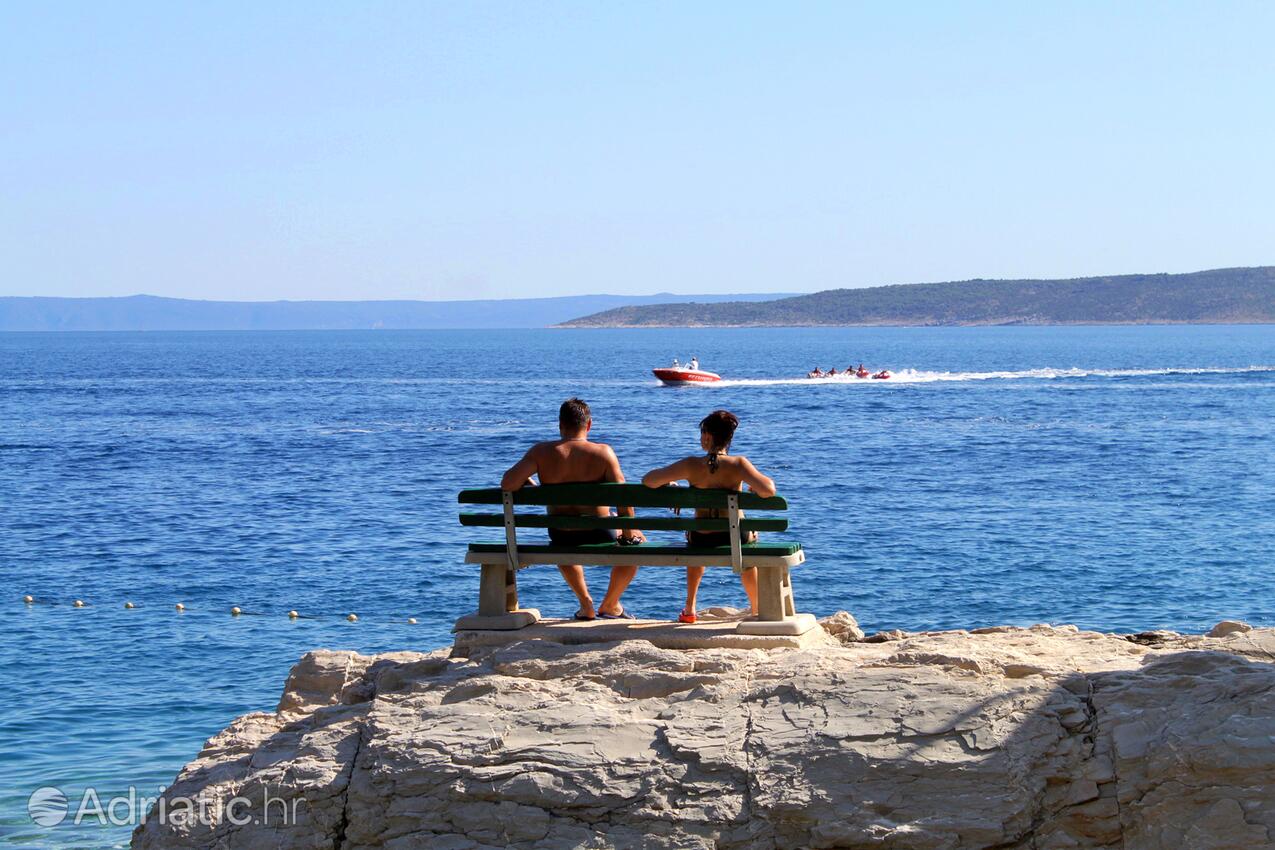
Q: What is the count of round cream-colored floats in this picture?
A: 8